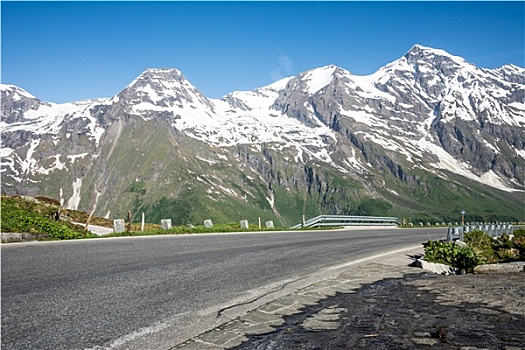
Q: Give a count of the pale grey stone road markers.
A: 5